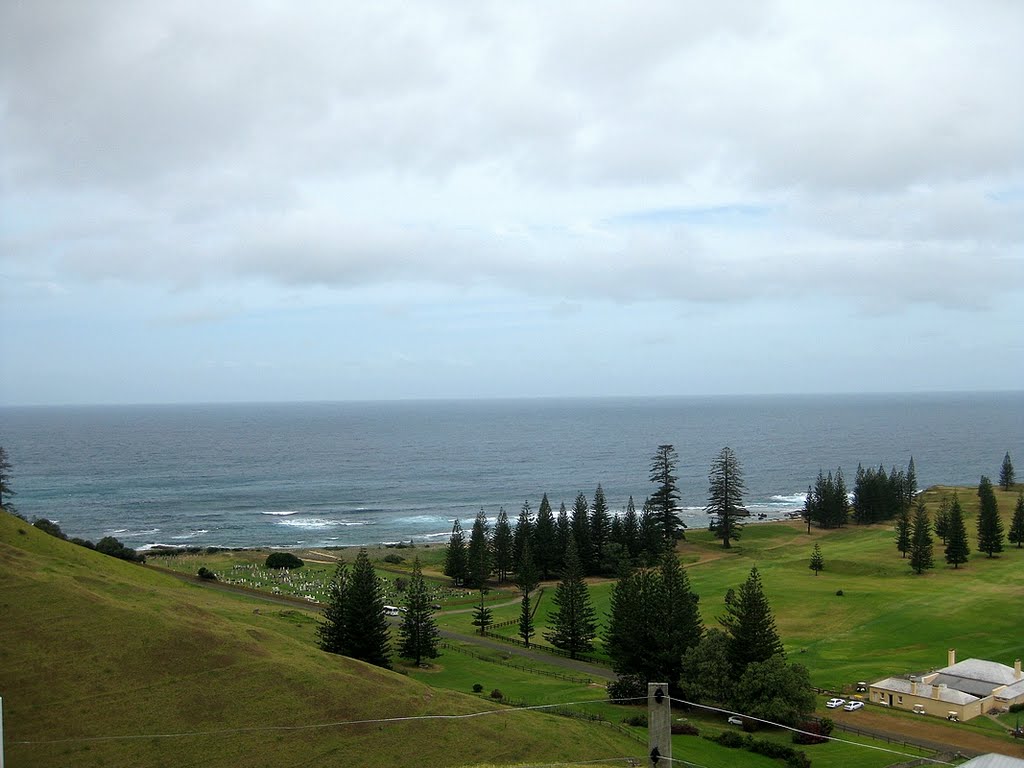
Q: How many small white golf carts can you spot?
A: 3